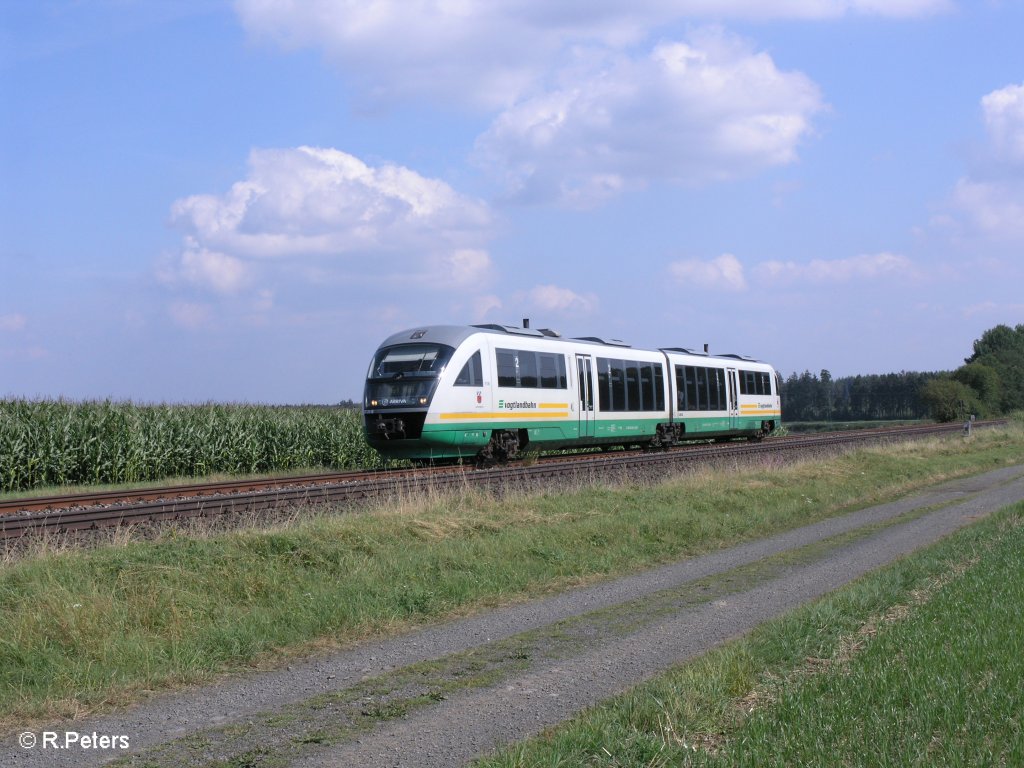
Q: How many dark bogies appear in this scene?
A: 3